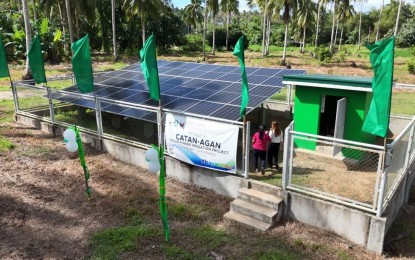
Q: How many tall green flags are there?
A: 6